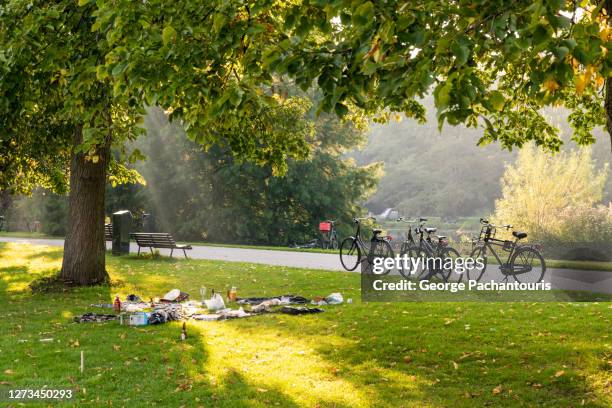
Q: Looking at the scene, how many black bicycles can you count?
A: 4